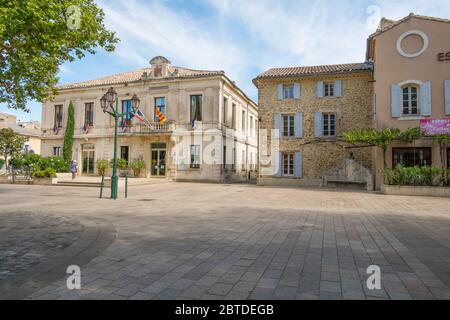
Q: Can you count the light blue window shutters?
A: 12